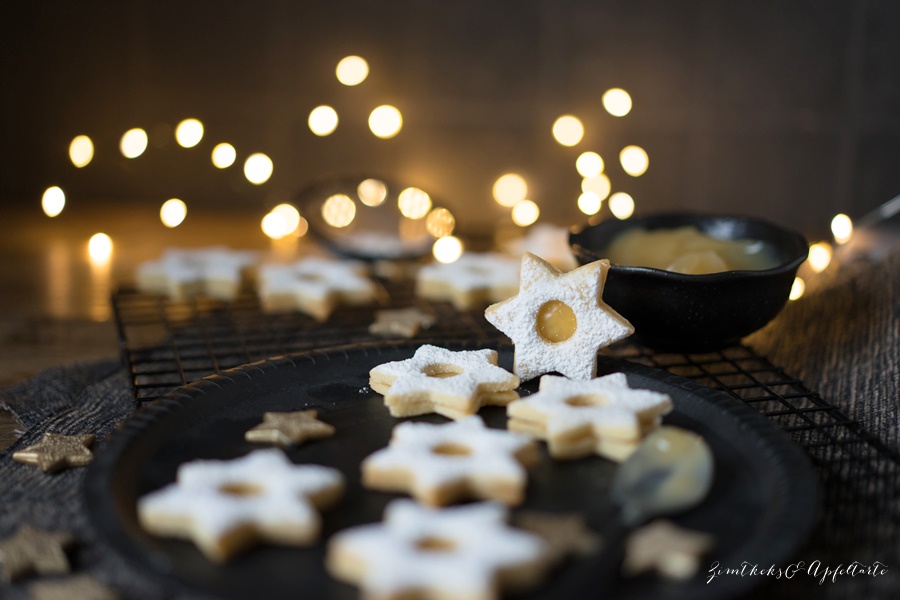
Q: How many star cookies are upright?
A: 1